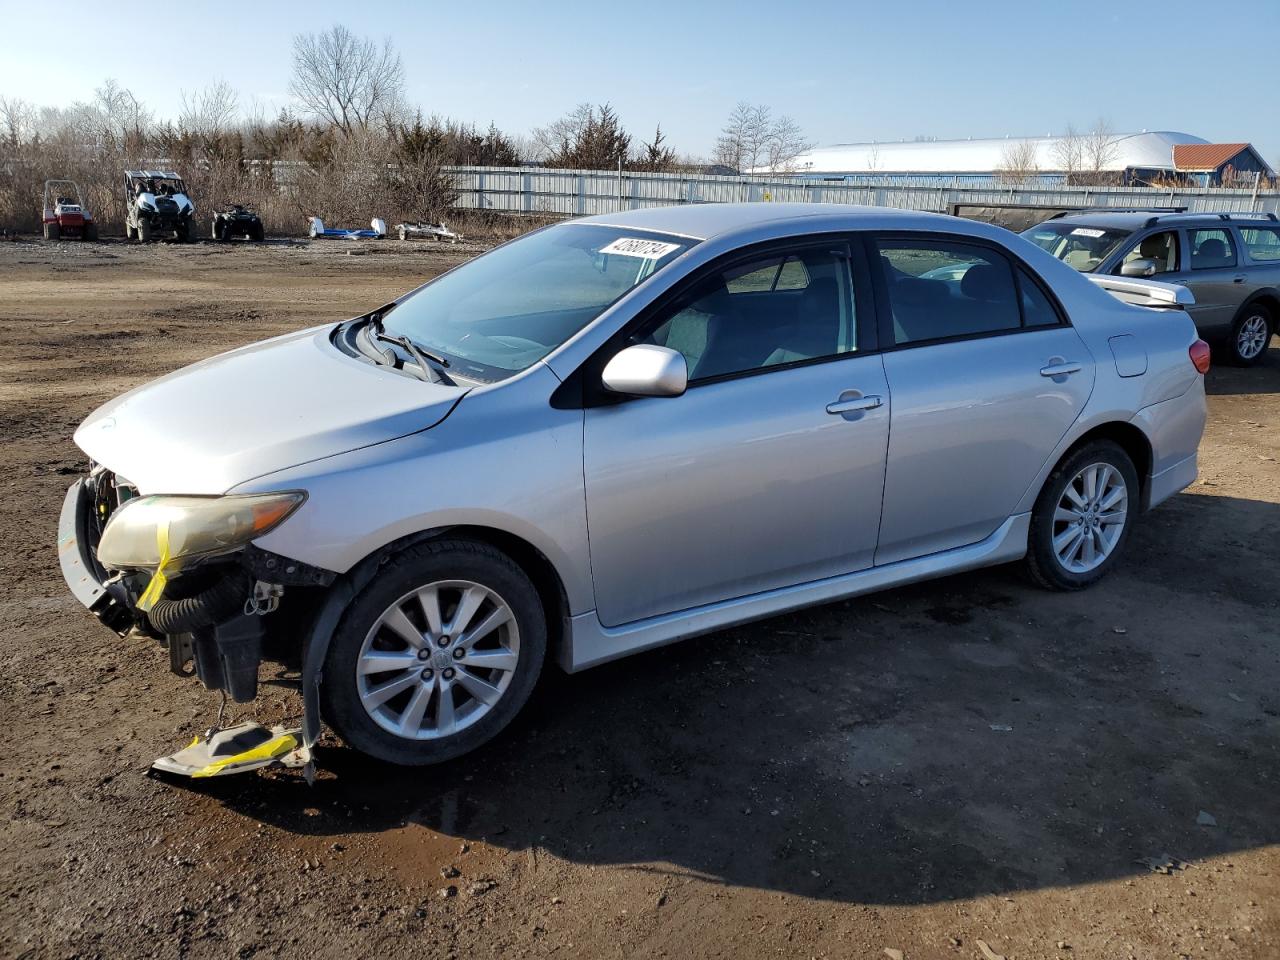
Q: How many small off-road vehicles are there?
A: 3